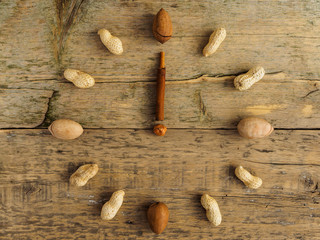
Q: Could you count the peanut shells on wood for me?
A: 8